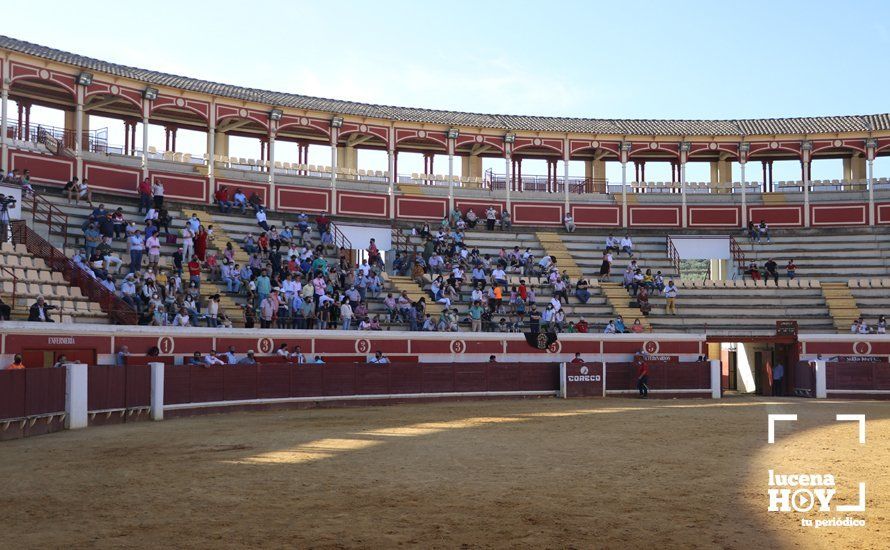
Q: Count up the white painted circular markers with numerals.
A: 7